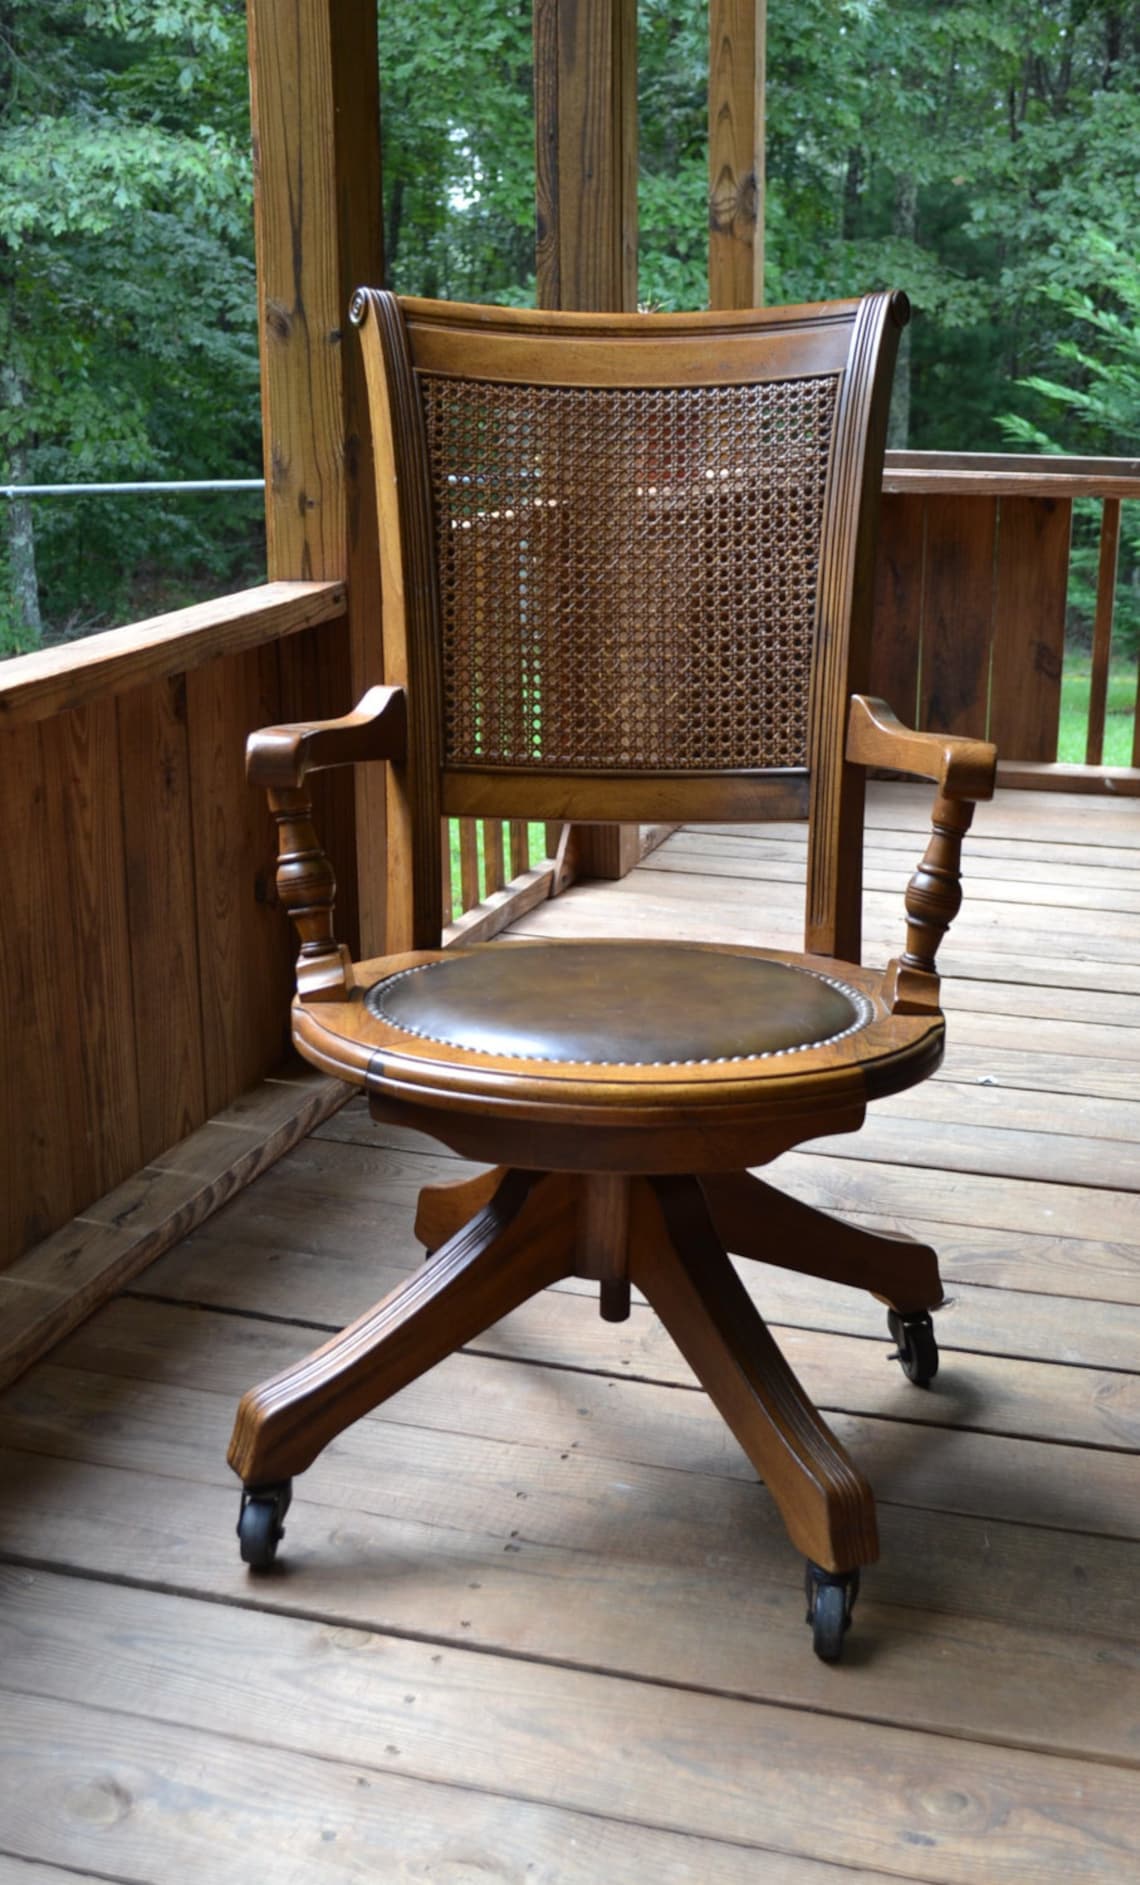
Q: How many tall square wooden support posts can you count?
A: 3